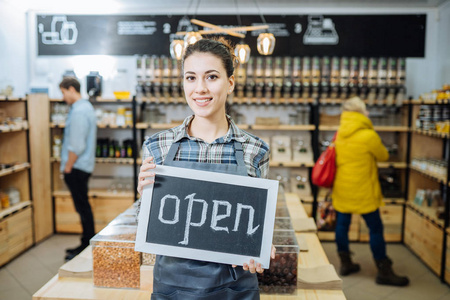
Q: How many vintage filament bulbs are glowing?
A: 4